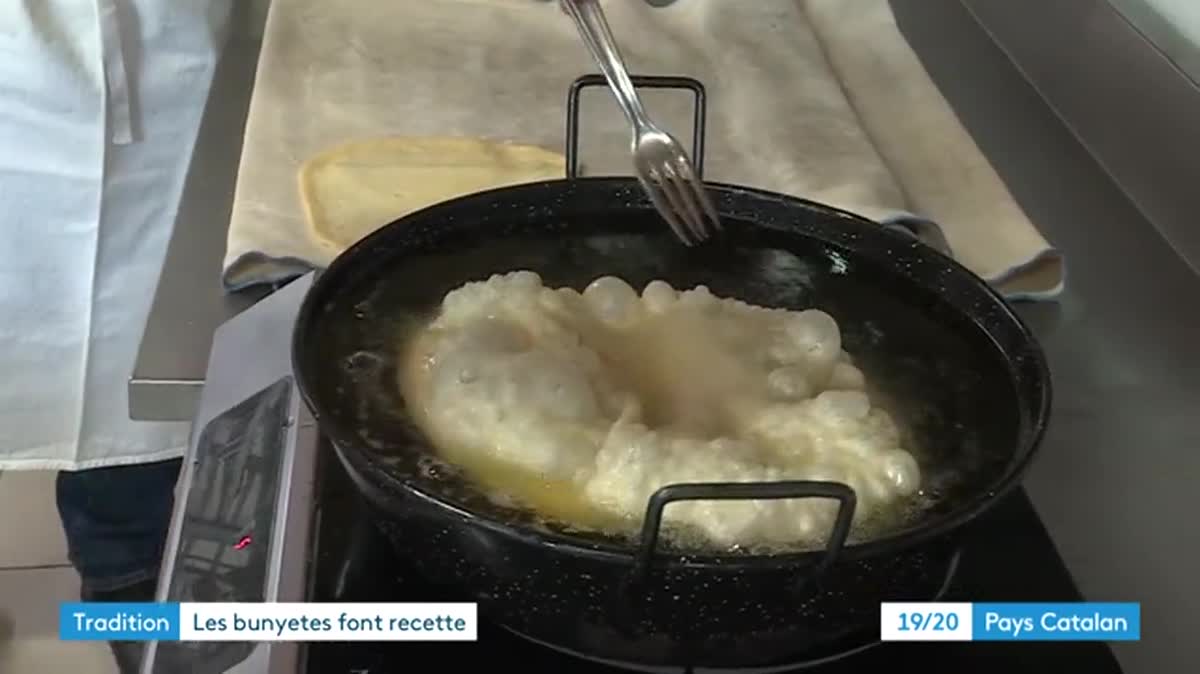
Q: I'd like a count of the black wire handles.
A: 2